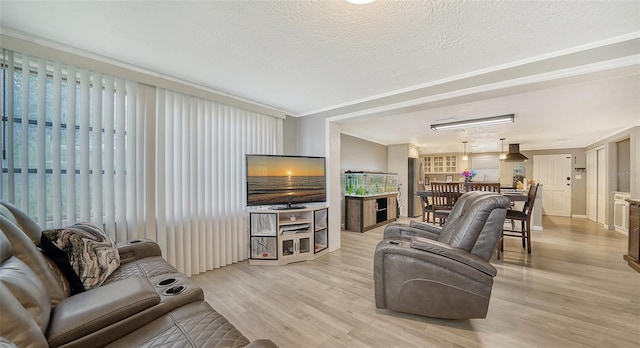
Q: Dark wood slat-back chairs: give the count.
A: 4